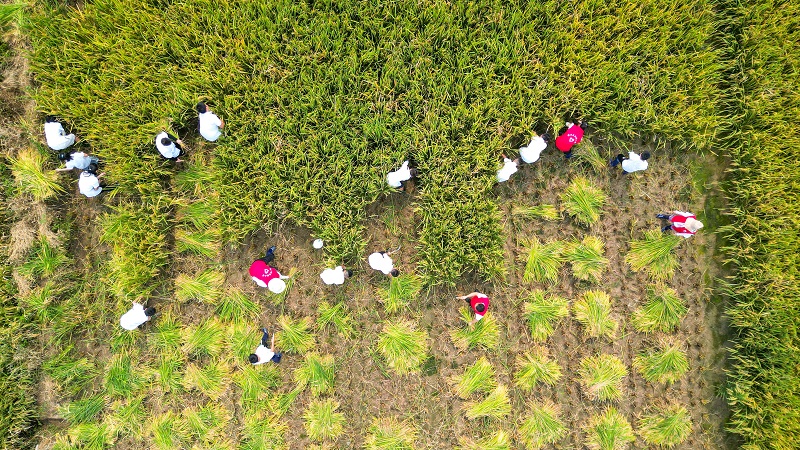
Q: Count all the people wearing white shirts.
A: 13